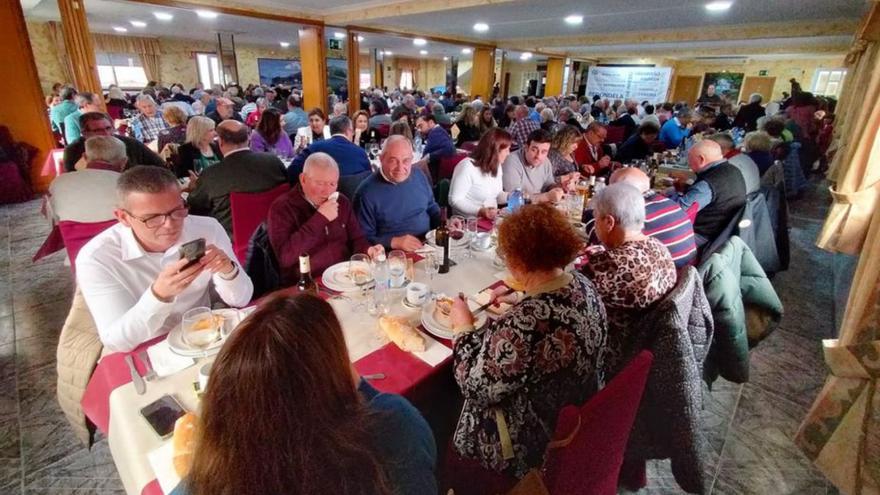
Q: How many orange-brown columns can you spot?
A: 6